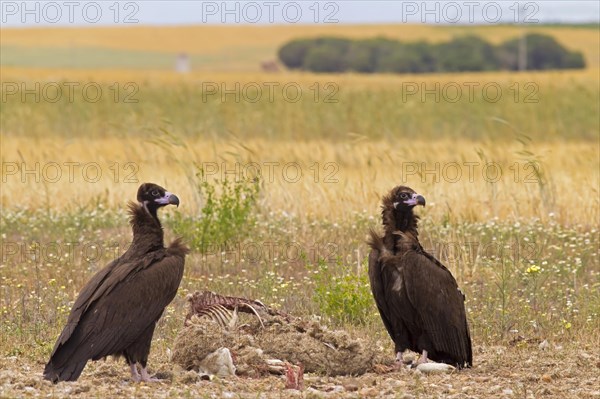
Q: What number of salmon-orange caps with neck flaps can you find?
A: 0